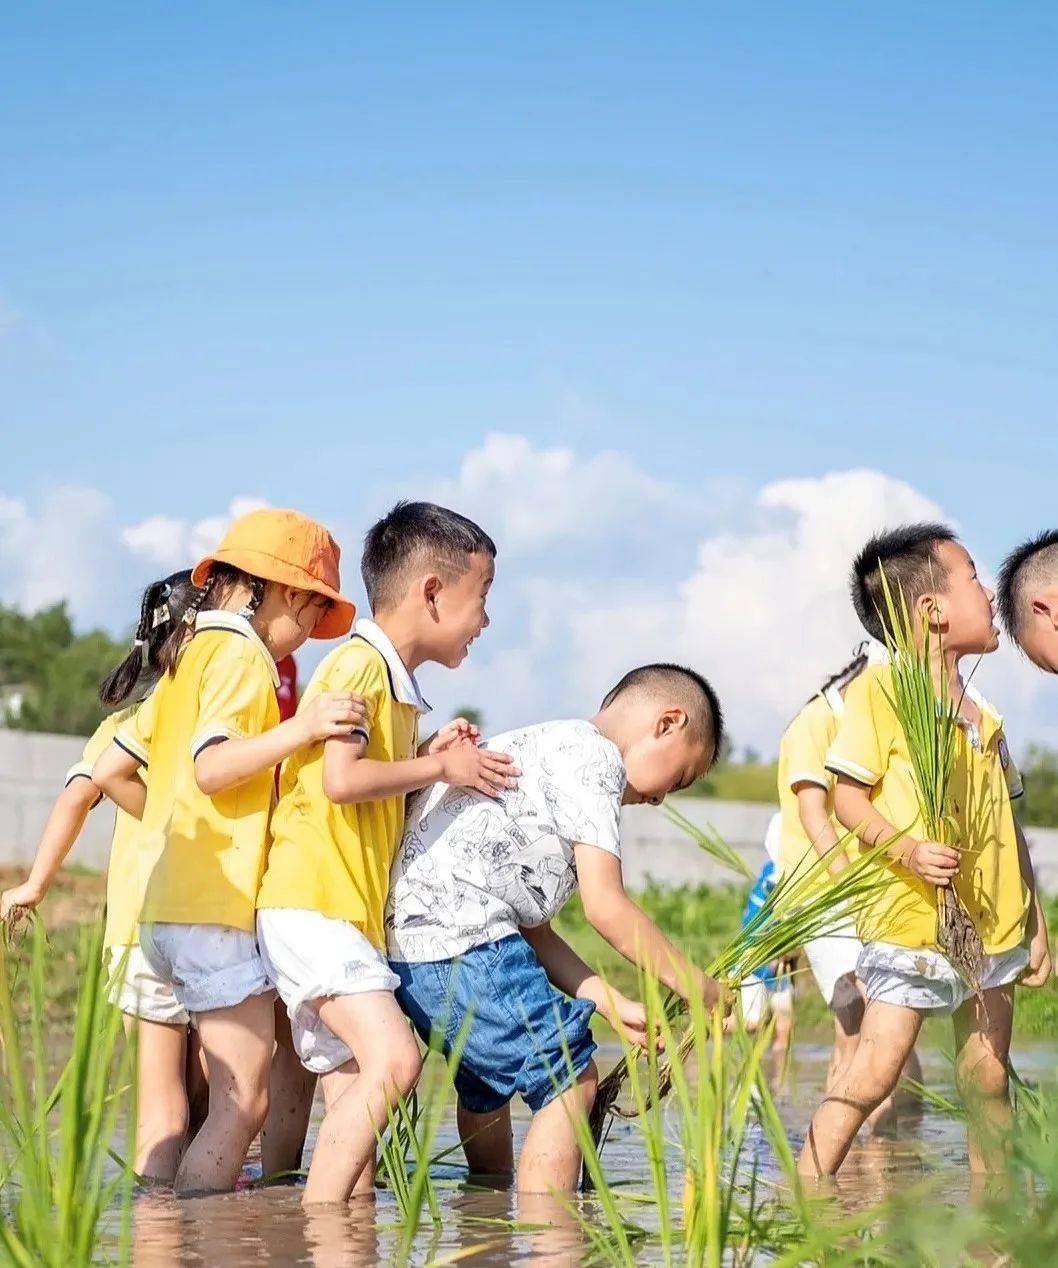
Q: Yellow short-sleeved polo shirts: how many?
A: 5